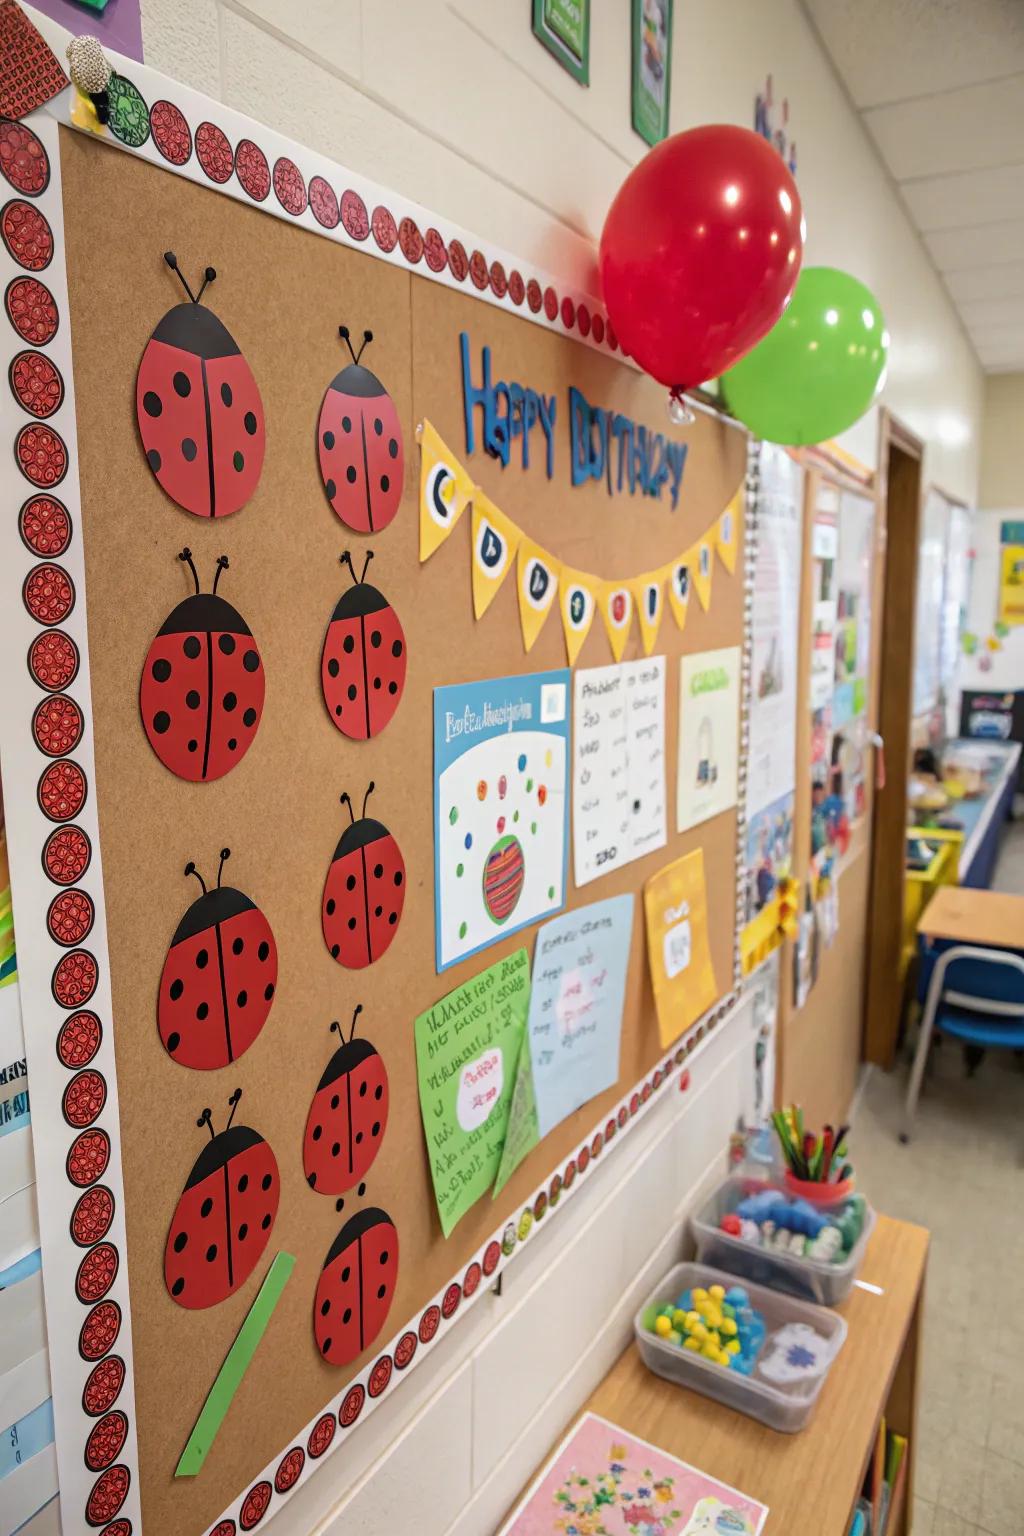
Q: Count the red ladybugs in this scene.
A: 9